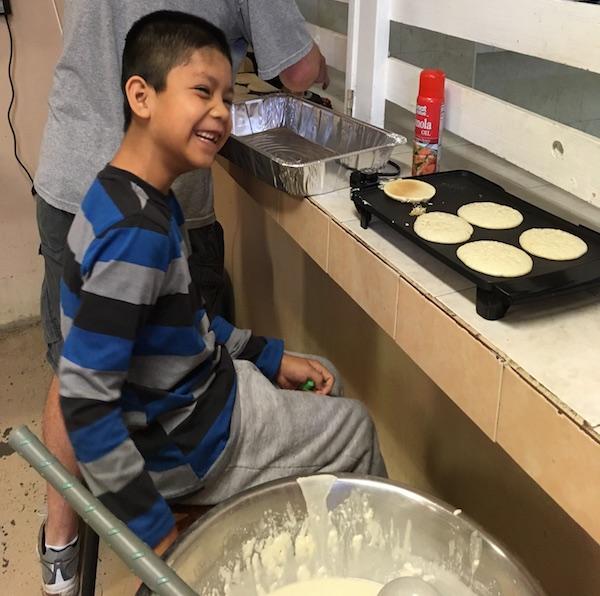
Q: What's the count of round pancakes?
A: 5